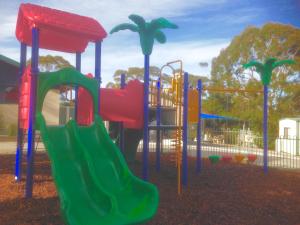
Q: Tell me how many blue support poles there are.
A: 10